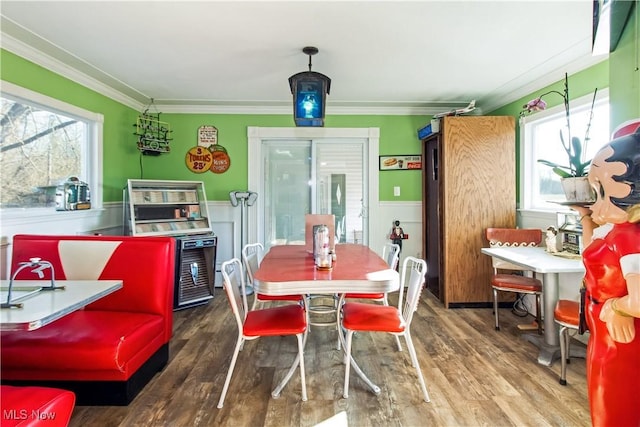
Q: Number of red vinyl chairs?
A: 6